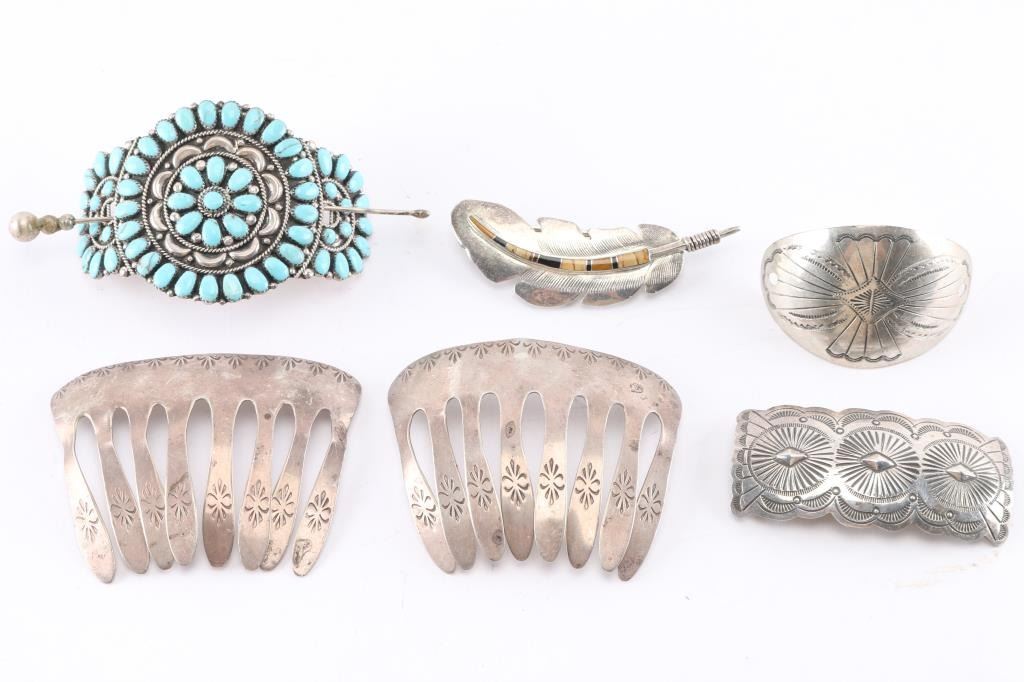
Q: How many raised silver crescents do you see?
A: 10